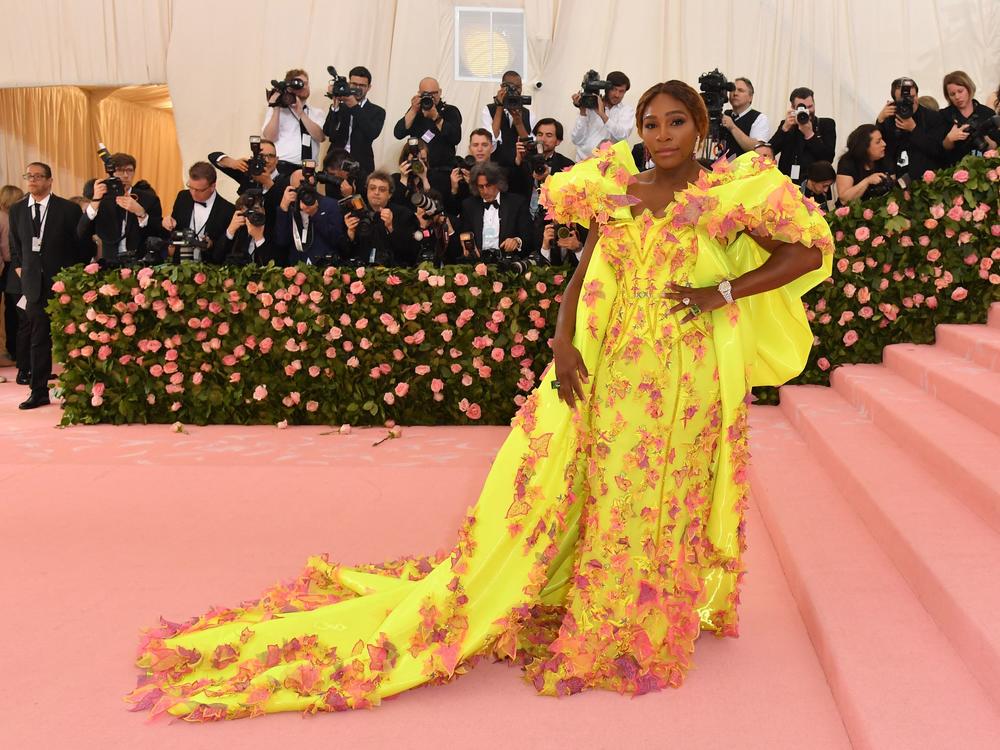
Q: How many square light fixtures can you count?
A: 1